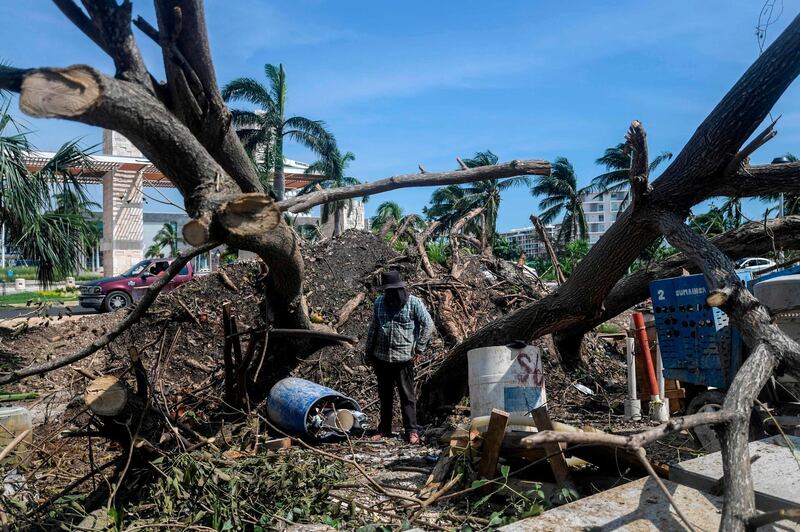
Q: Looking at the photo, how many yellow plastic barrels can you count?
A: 0